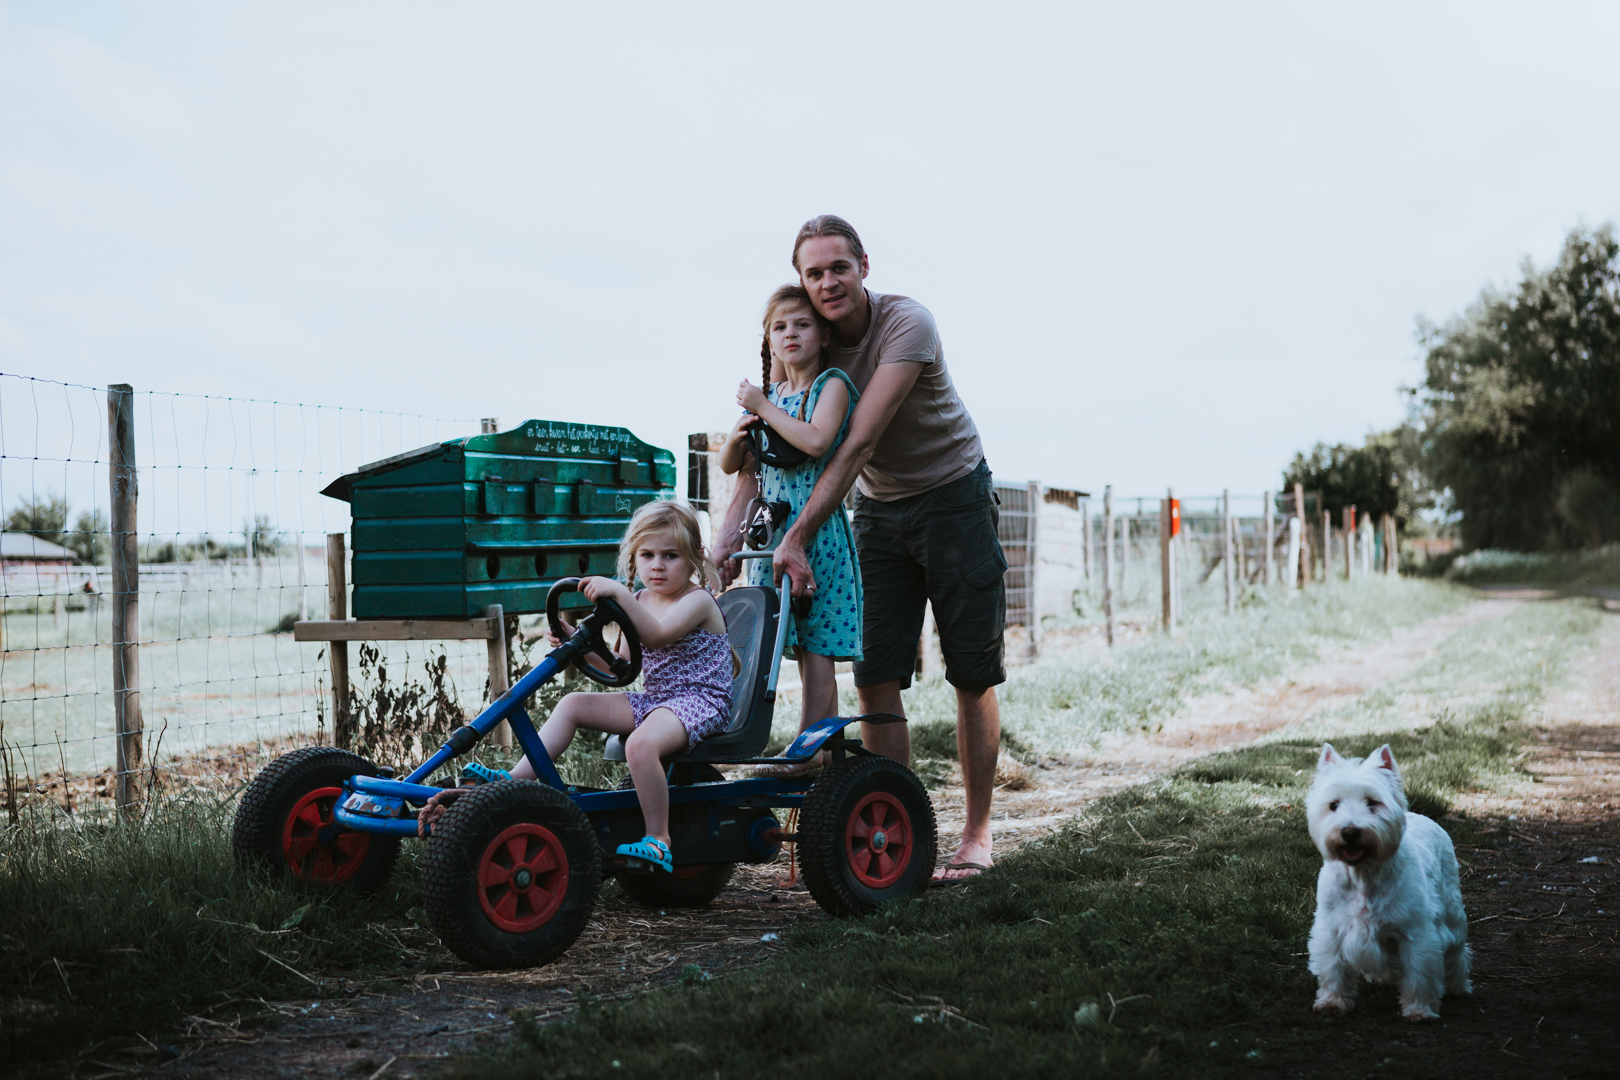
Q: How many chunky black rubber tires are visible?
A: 4